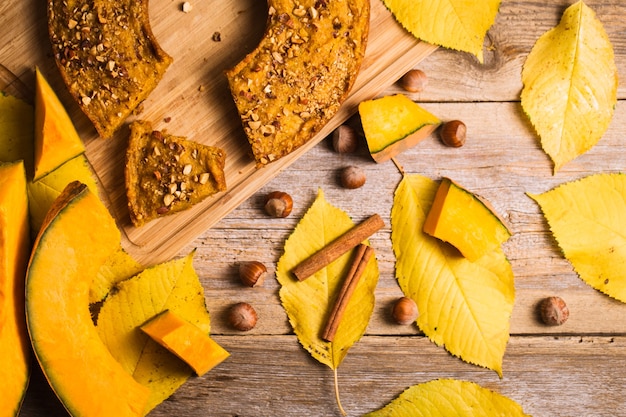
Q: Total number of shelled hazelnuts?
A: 9